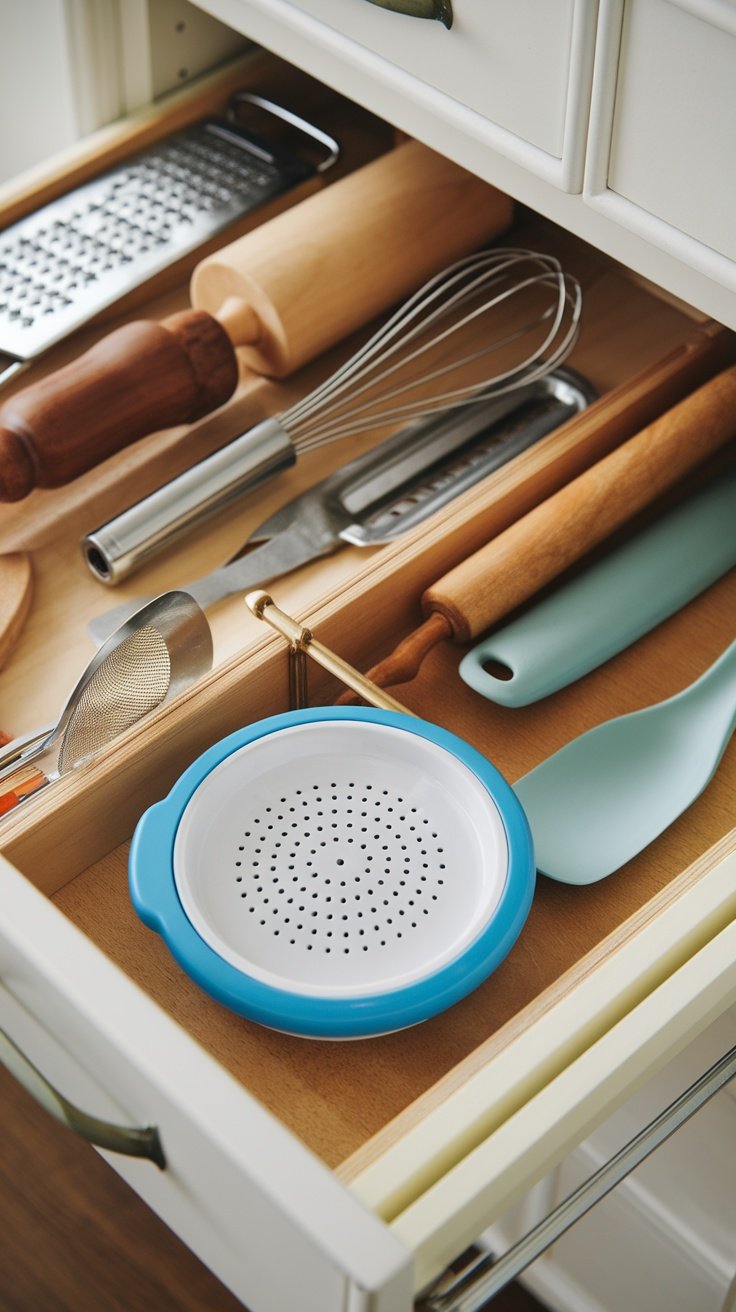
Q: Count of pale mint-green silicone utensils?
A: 2